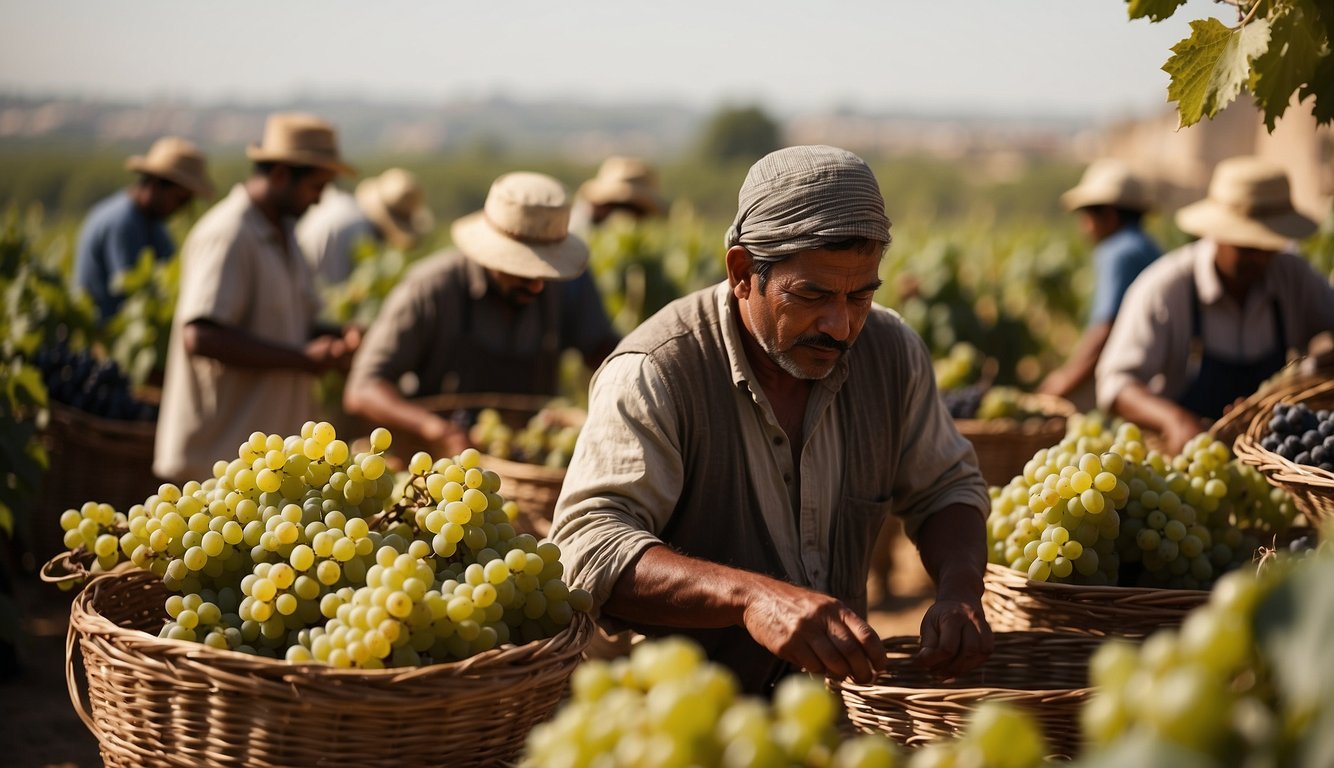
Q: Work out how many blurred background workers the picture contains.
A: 7